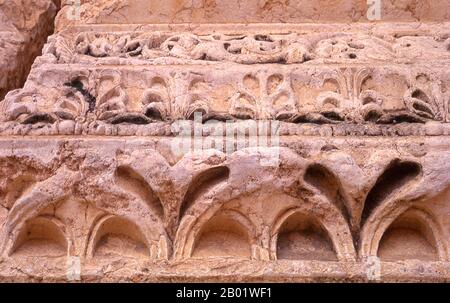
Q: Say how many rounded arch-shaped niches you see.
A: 5